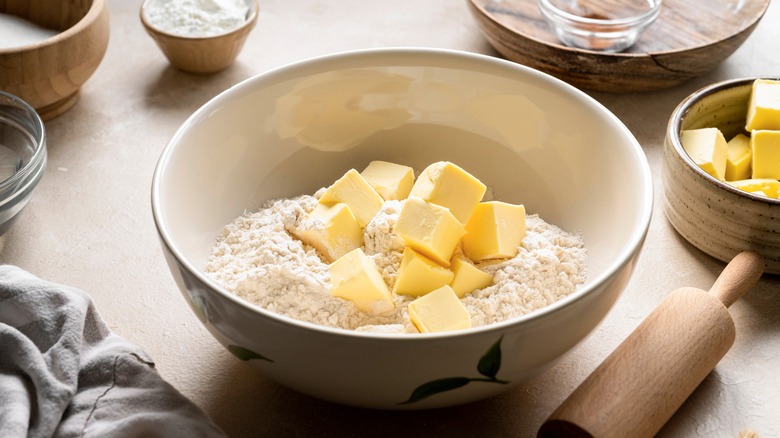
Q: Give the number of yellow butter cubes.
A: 15